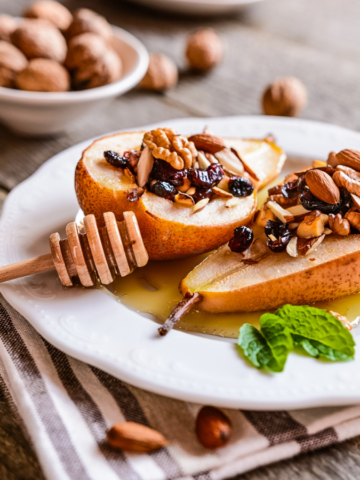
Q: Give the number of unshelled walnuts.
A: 12